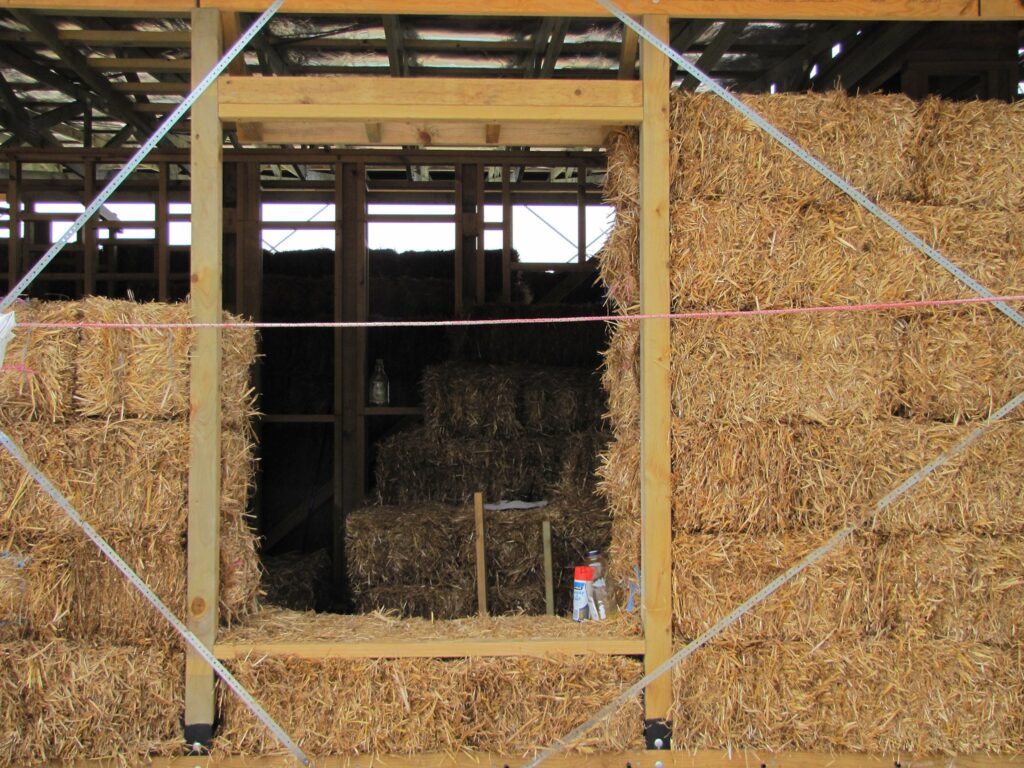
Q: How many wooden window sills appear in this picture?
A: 1